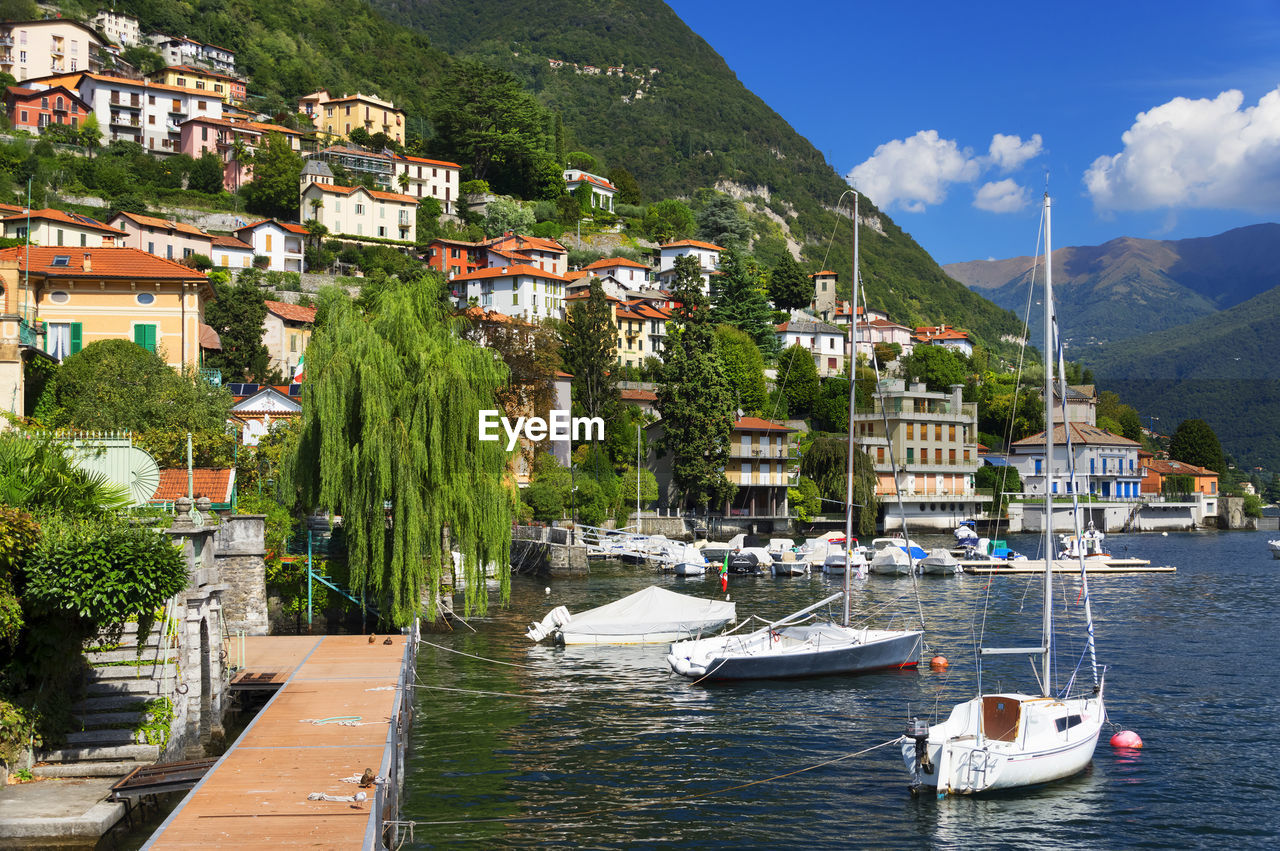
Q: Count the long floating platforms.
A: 2